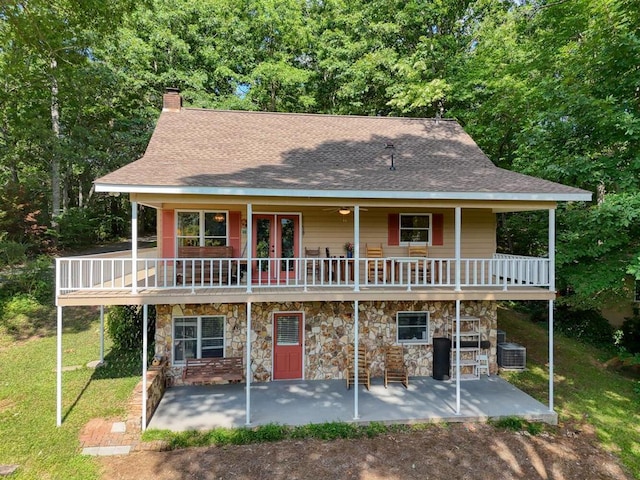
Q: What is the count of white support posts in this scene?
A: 12